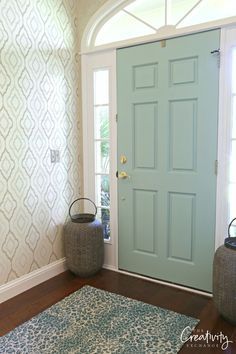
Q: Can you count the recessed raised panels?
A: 6